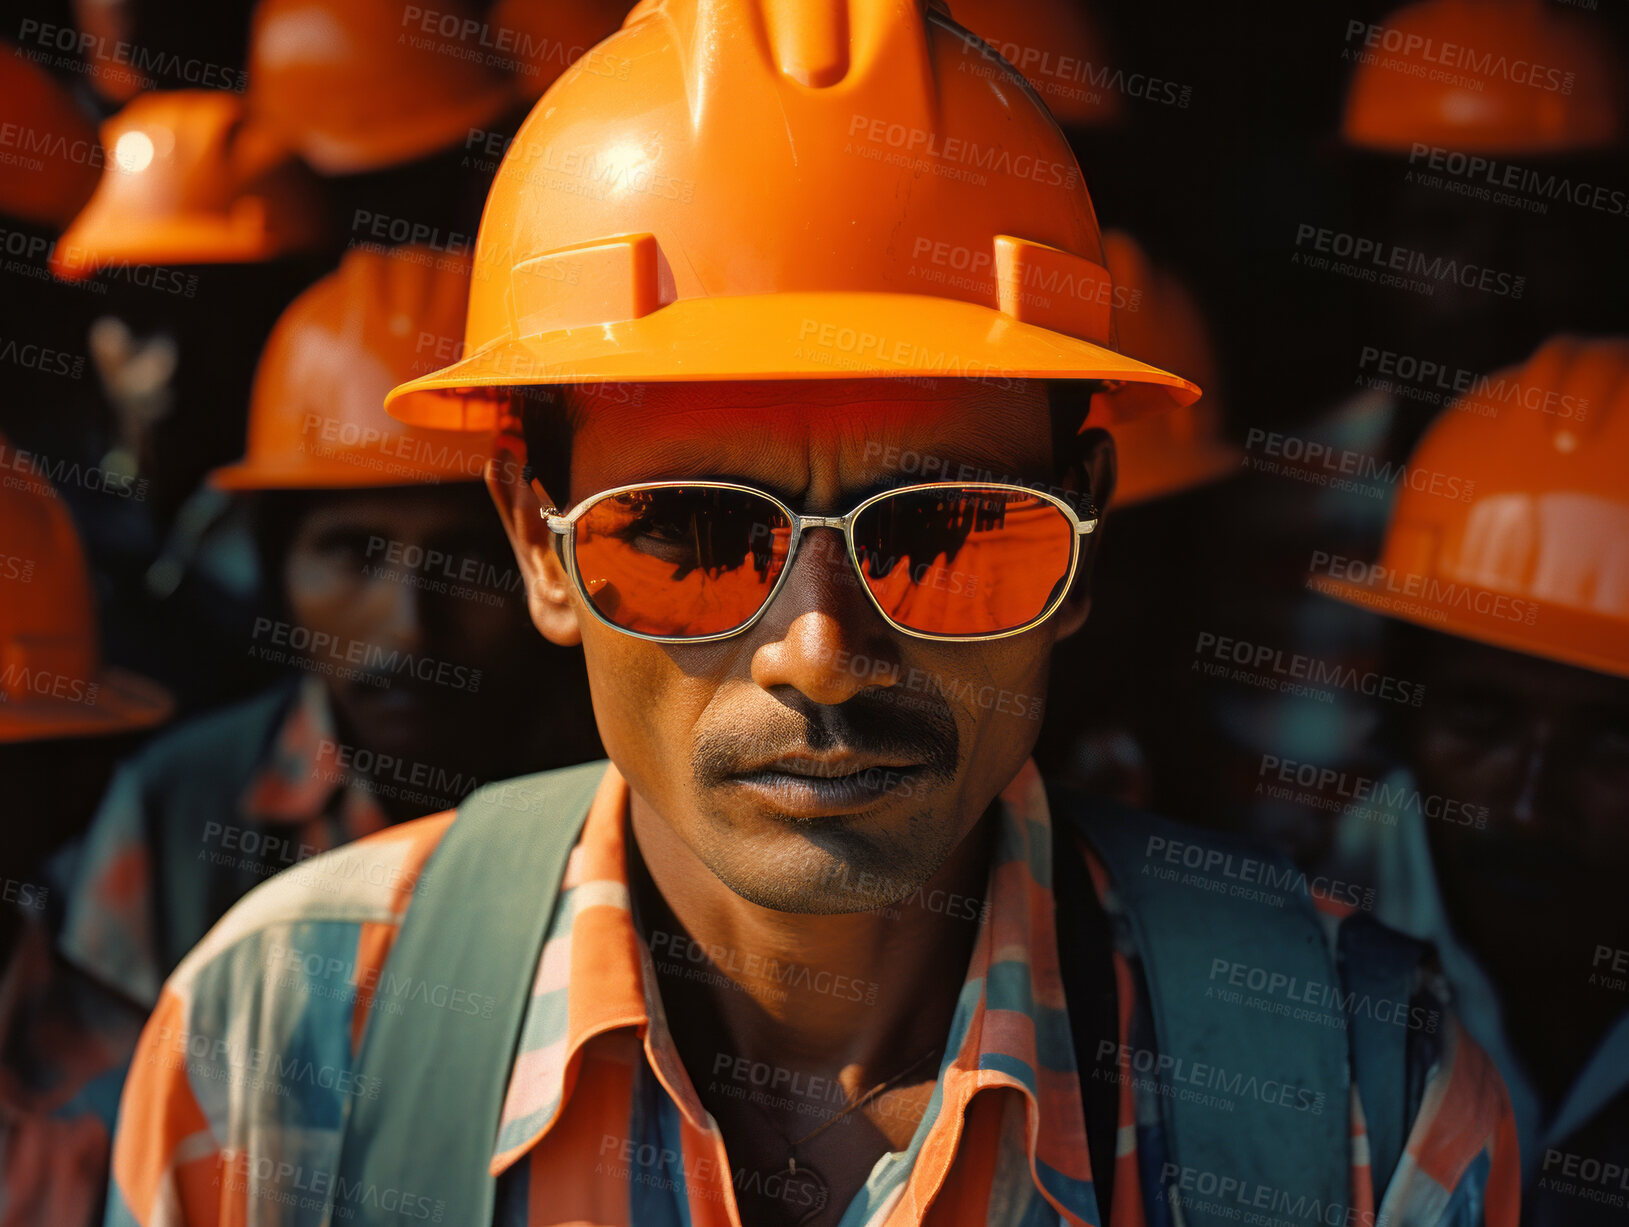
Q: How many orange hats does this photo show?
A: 11